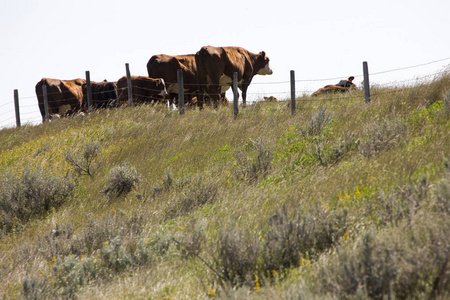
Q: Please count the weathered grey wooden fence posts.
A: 8